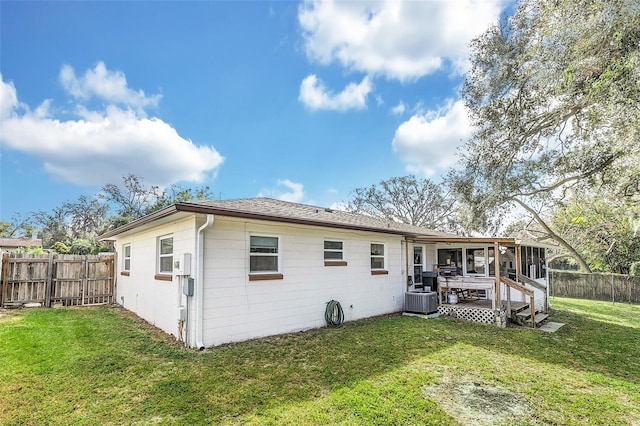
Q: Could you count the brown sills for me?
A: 5